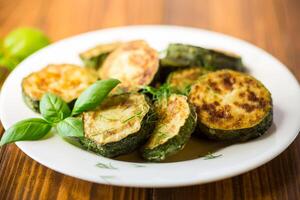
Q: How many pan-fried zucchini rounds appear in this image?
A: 8